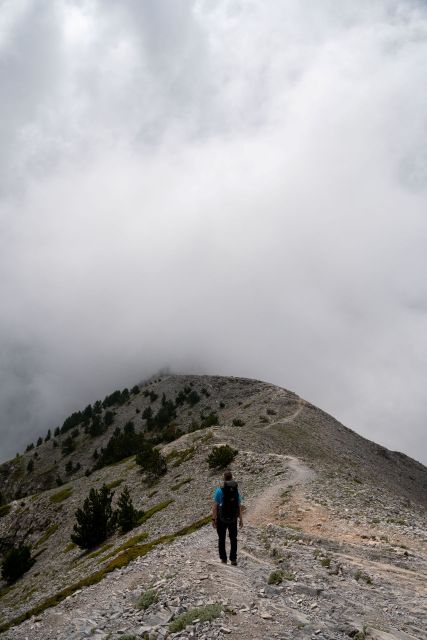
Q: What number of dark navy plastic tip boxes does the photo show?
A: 0